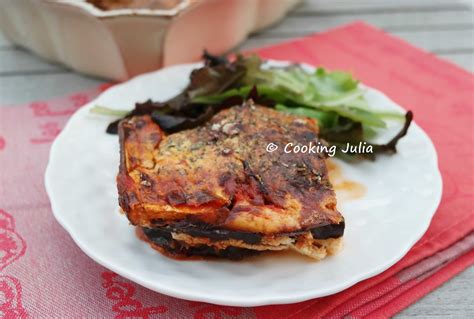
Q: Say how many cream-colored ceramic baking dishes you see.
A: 1